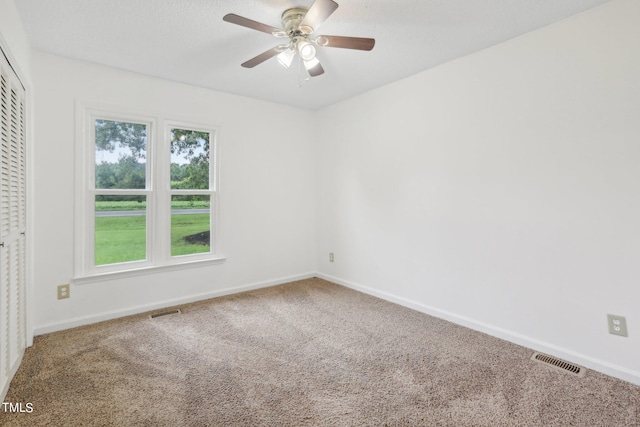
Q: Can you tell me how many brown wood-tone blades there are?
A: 5